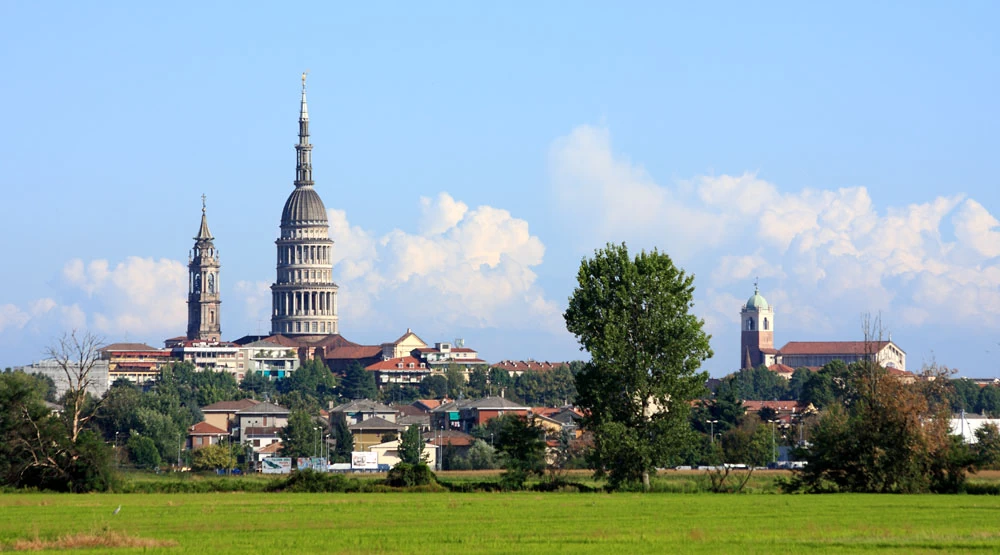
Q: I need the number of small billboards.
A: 3